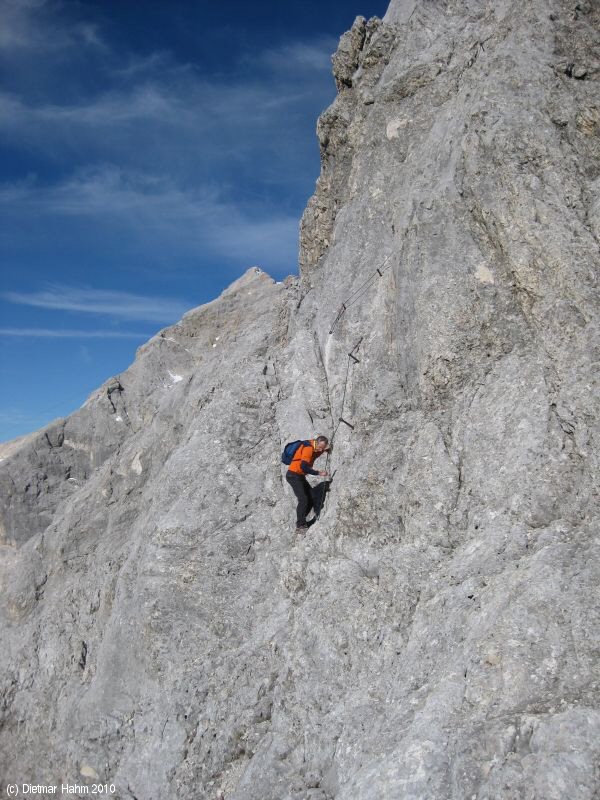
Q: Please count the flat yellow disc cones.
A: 0